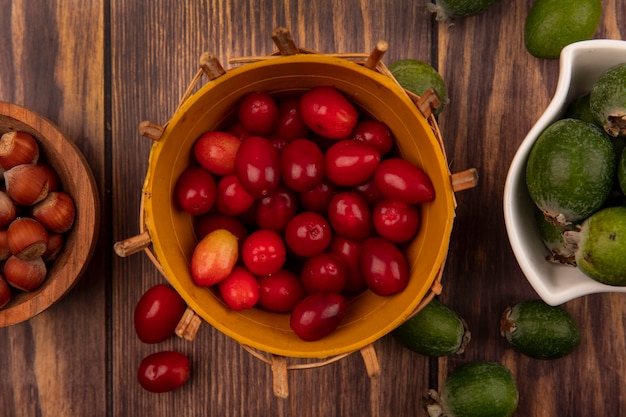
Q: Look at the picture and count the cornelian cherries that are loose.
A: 2